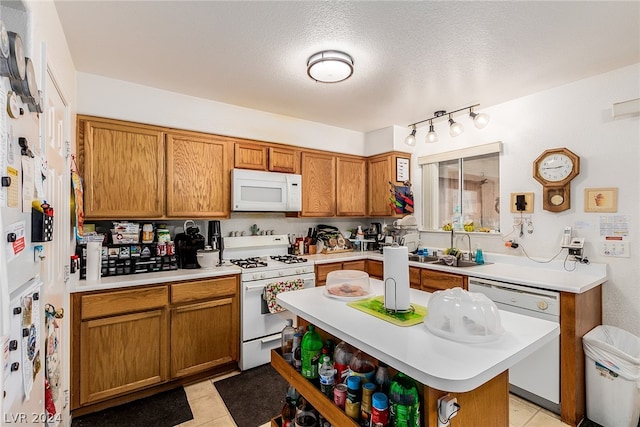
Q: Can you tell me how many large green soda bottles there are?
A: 2